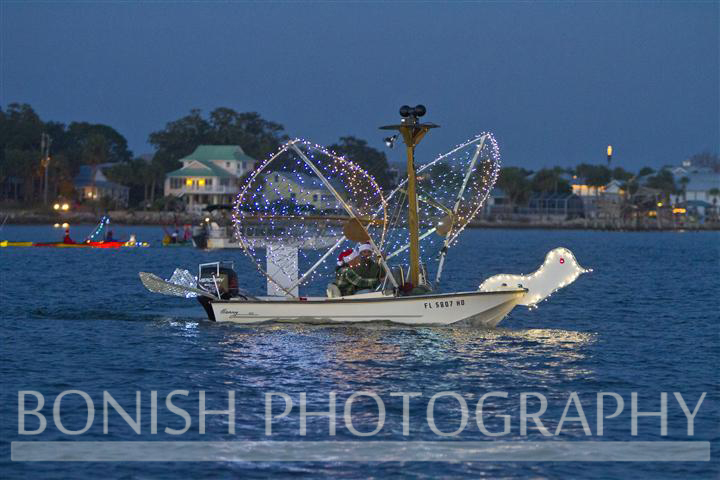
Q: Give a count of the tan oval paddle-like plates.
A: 2